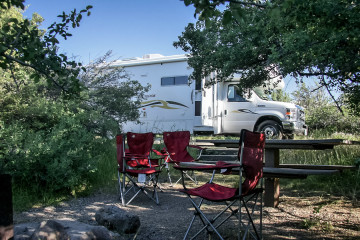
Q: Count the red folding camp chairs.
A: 4